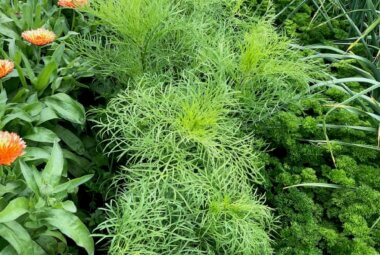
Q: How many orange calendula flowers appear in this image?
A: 4